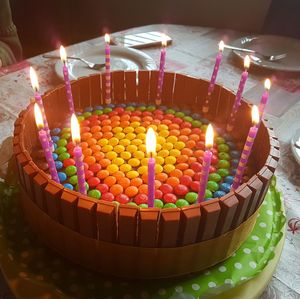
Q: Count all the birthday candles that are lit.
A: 12